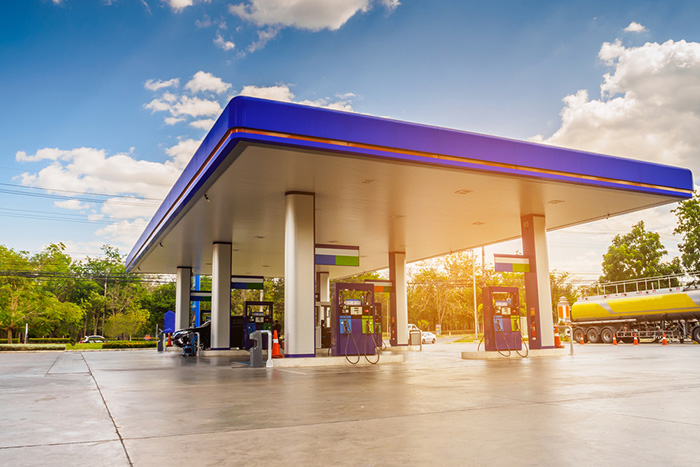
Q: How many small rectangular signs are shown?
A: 5